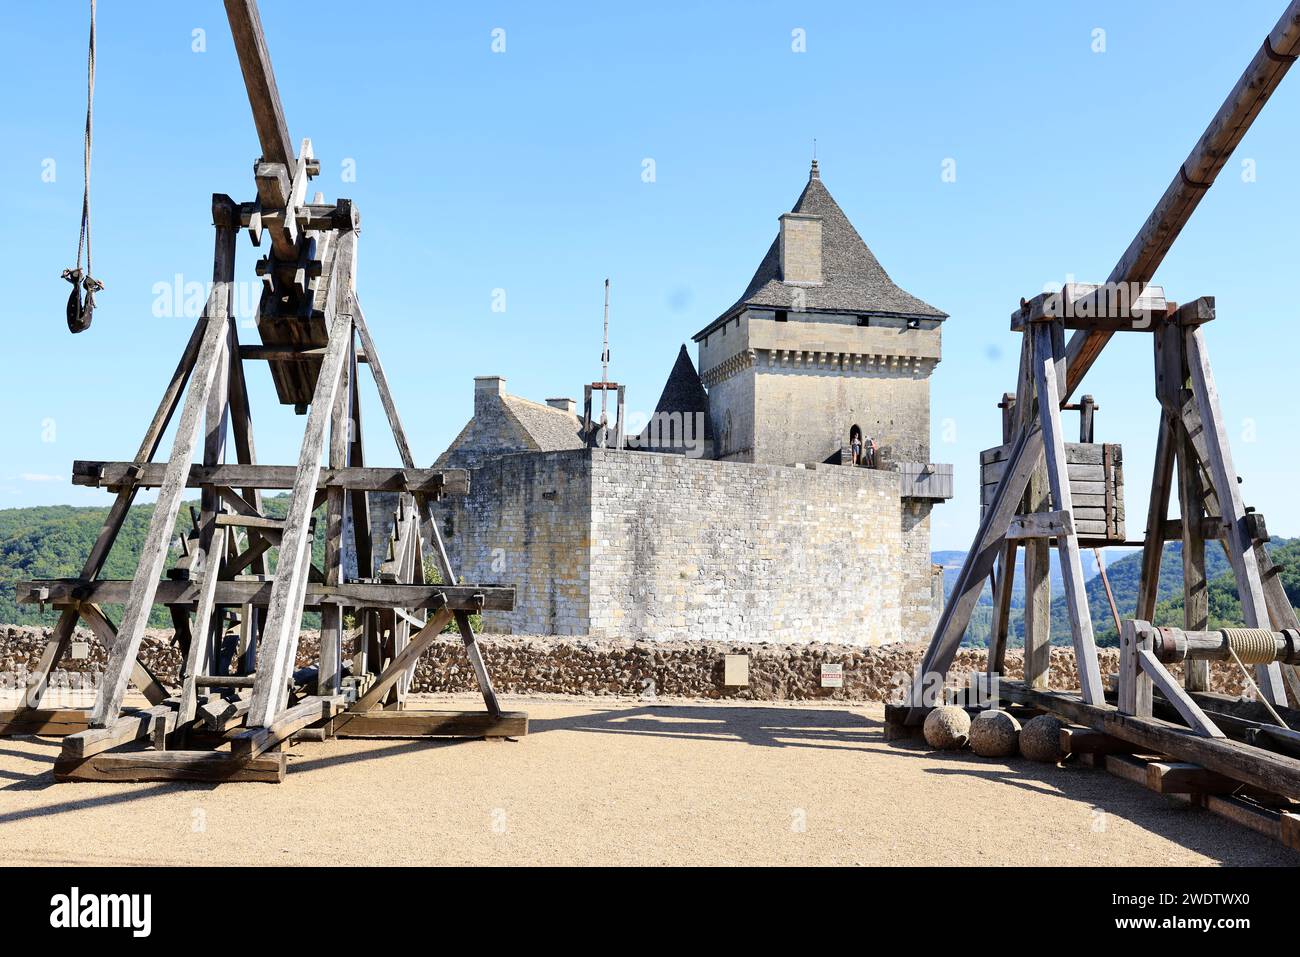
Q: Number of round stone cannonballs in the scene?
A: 3